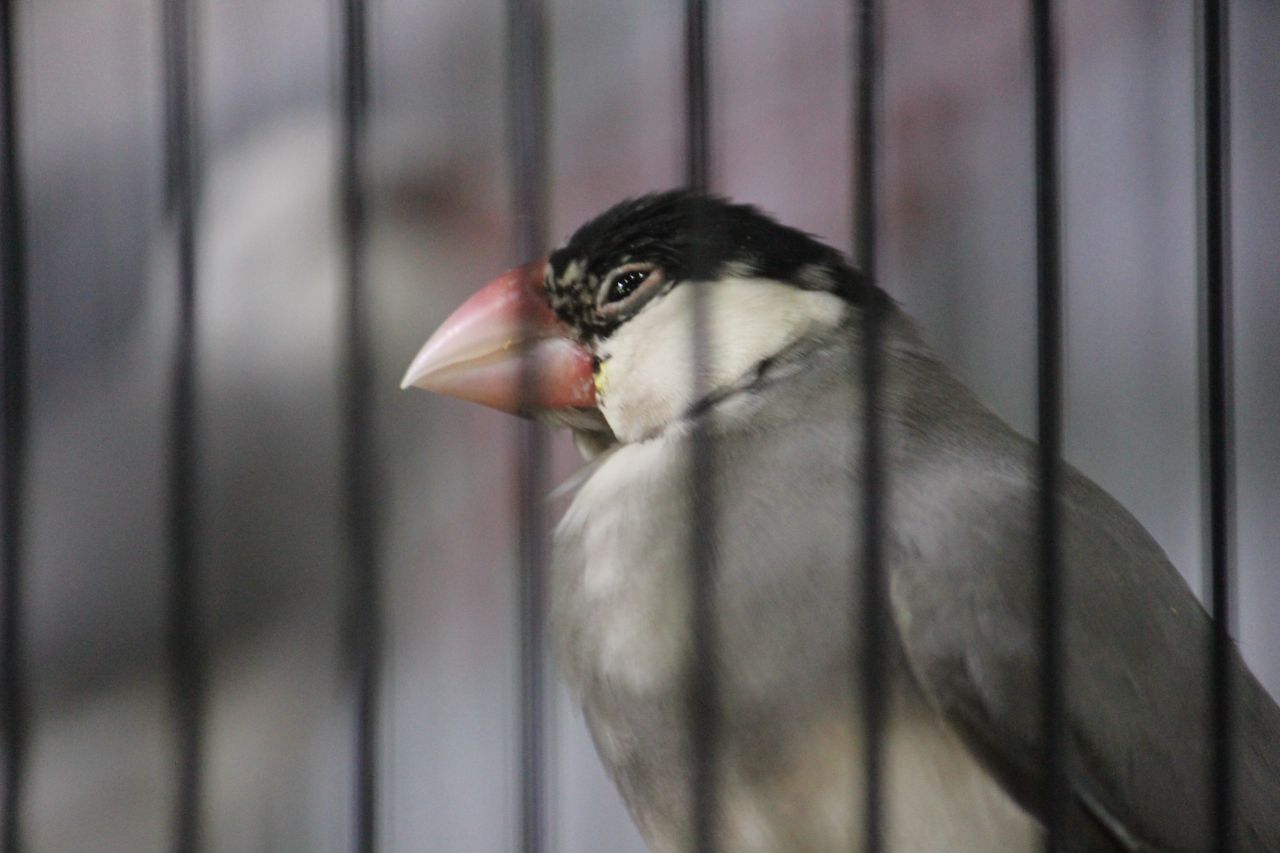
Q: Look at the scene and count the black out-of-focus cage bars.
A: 8